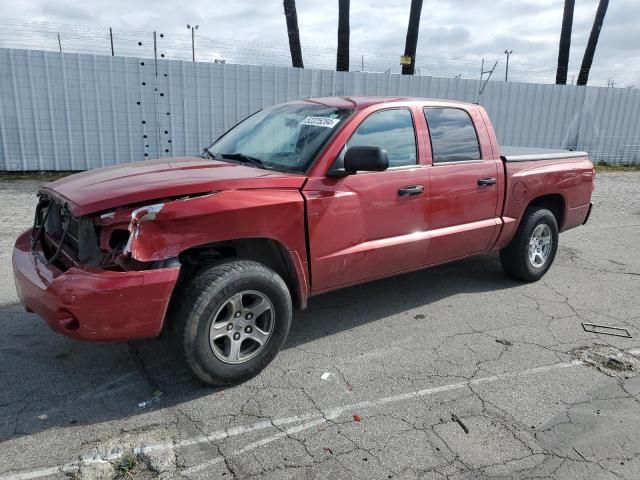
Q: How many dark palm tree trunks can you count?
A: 5